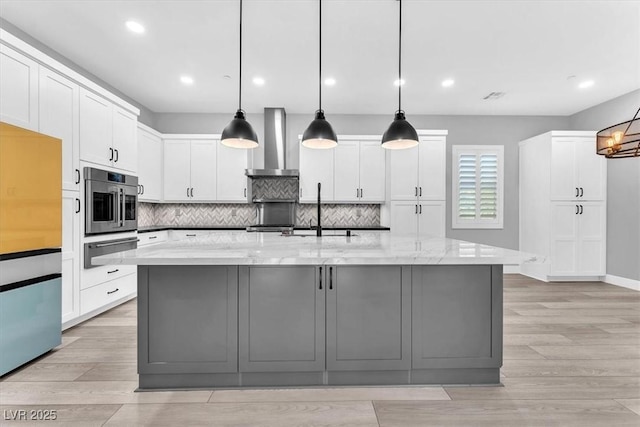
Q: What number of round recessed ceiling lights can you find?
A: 7